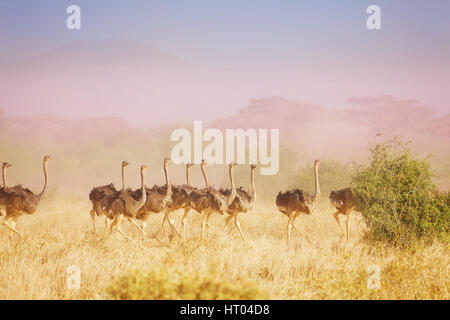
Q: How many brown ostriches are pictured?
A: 11